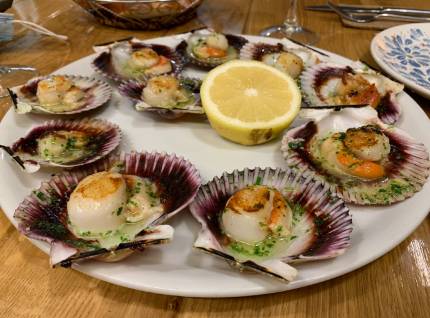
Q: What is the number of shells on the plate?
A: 10